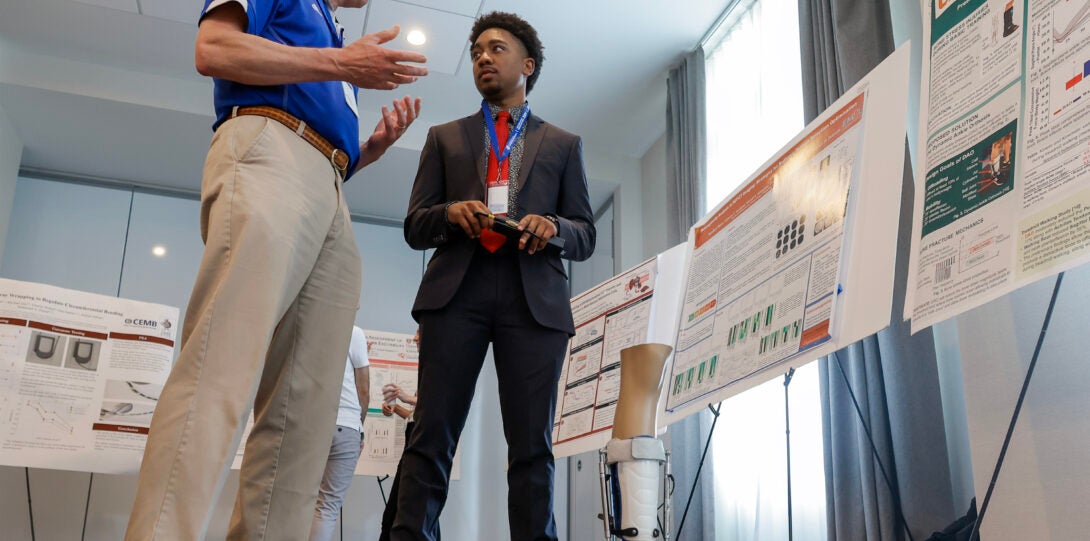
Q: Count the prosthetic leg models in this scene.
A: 1